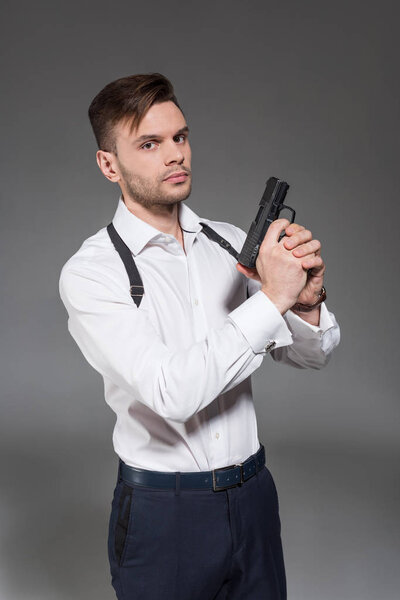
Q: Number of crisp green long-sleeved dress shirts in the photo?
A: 0